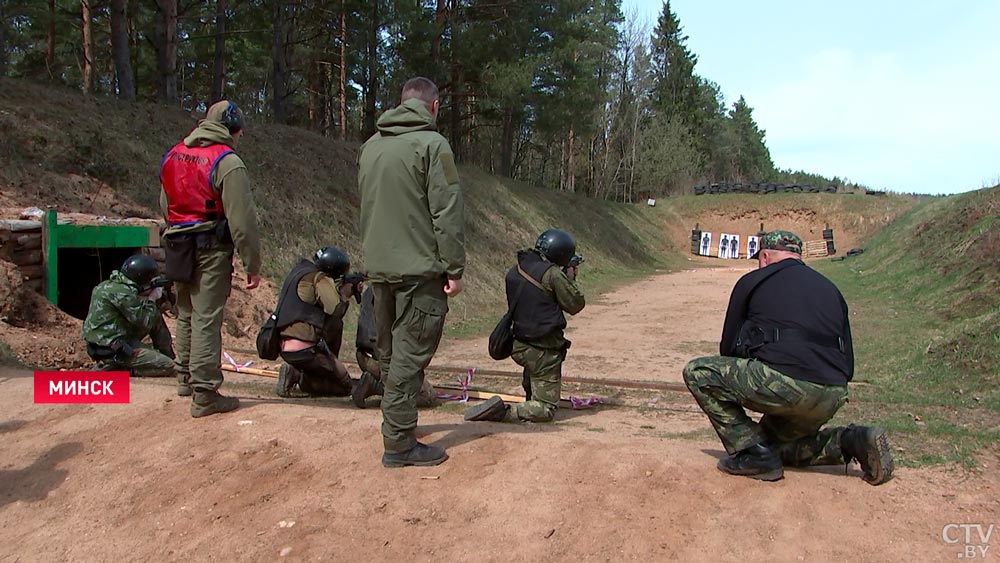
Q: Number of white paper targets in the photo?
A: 4